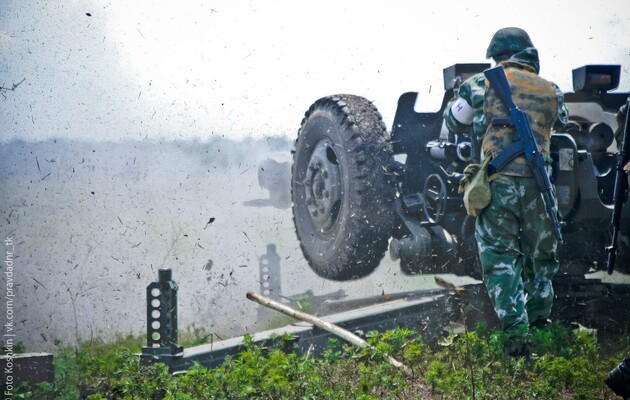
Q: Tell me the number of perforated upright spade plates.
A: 2